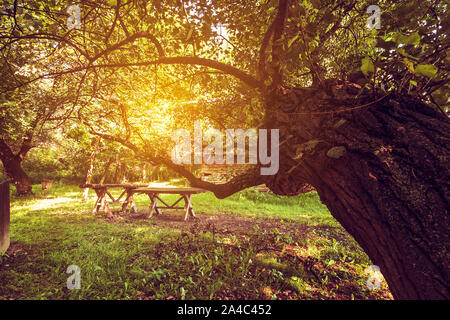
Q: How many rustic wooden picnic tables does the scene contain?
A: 2